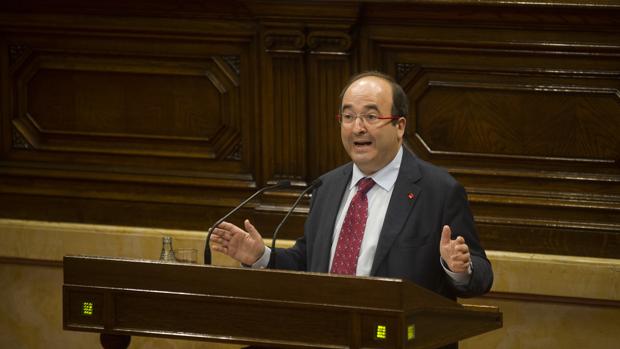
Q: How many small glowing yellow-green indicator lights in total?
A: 3